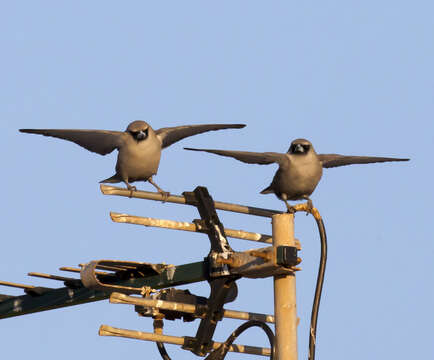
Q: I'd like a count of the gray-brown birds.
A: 2